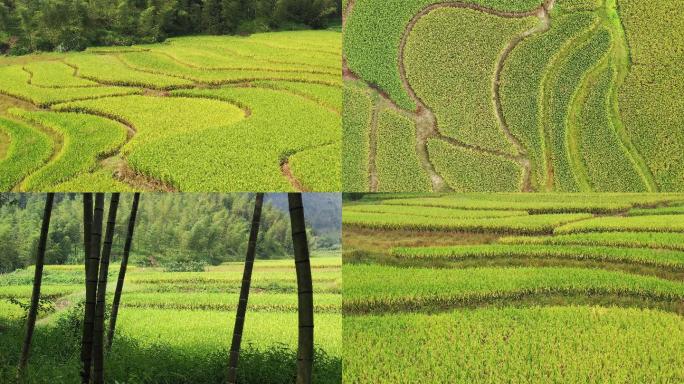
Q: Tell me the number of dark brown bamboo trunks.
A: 7